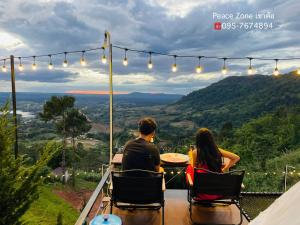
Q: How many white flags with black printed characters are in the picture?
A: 0